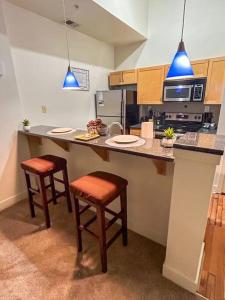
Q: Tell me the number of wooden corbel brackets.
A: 4